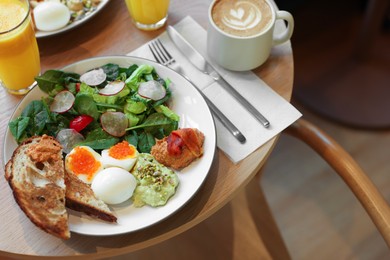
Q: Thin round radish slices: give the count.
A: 6